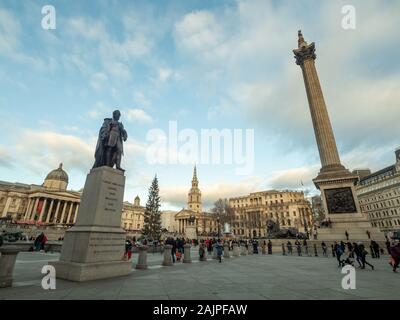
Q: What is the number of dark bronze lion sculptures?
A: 1